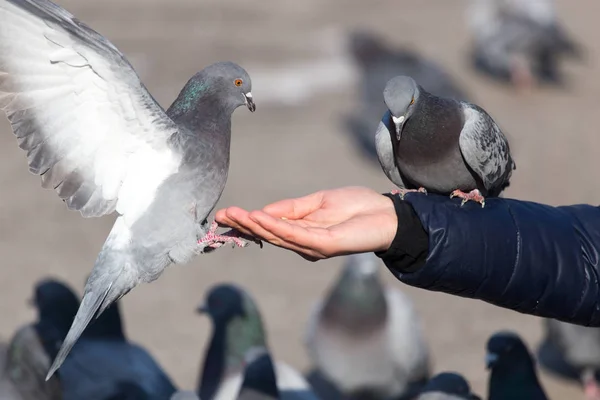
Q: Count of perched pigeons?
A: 1